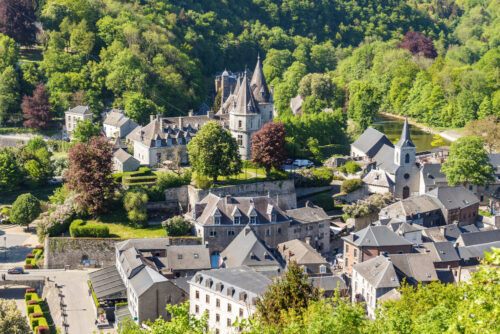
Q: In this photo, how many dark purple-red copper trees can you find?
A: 5